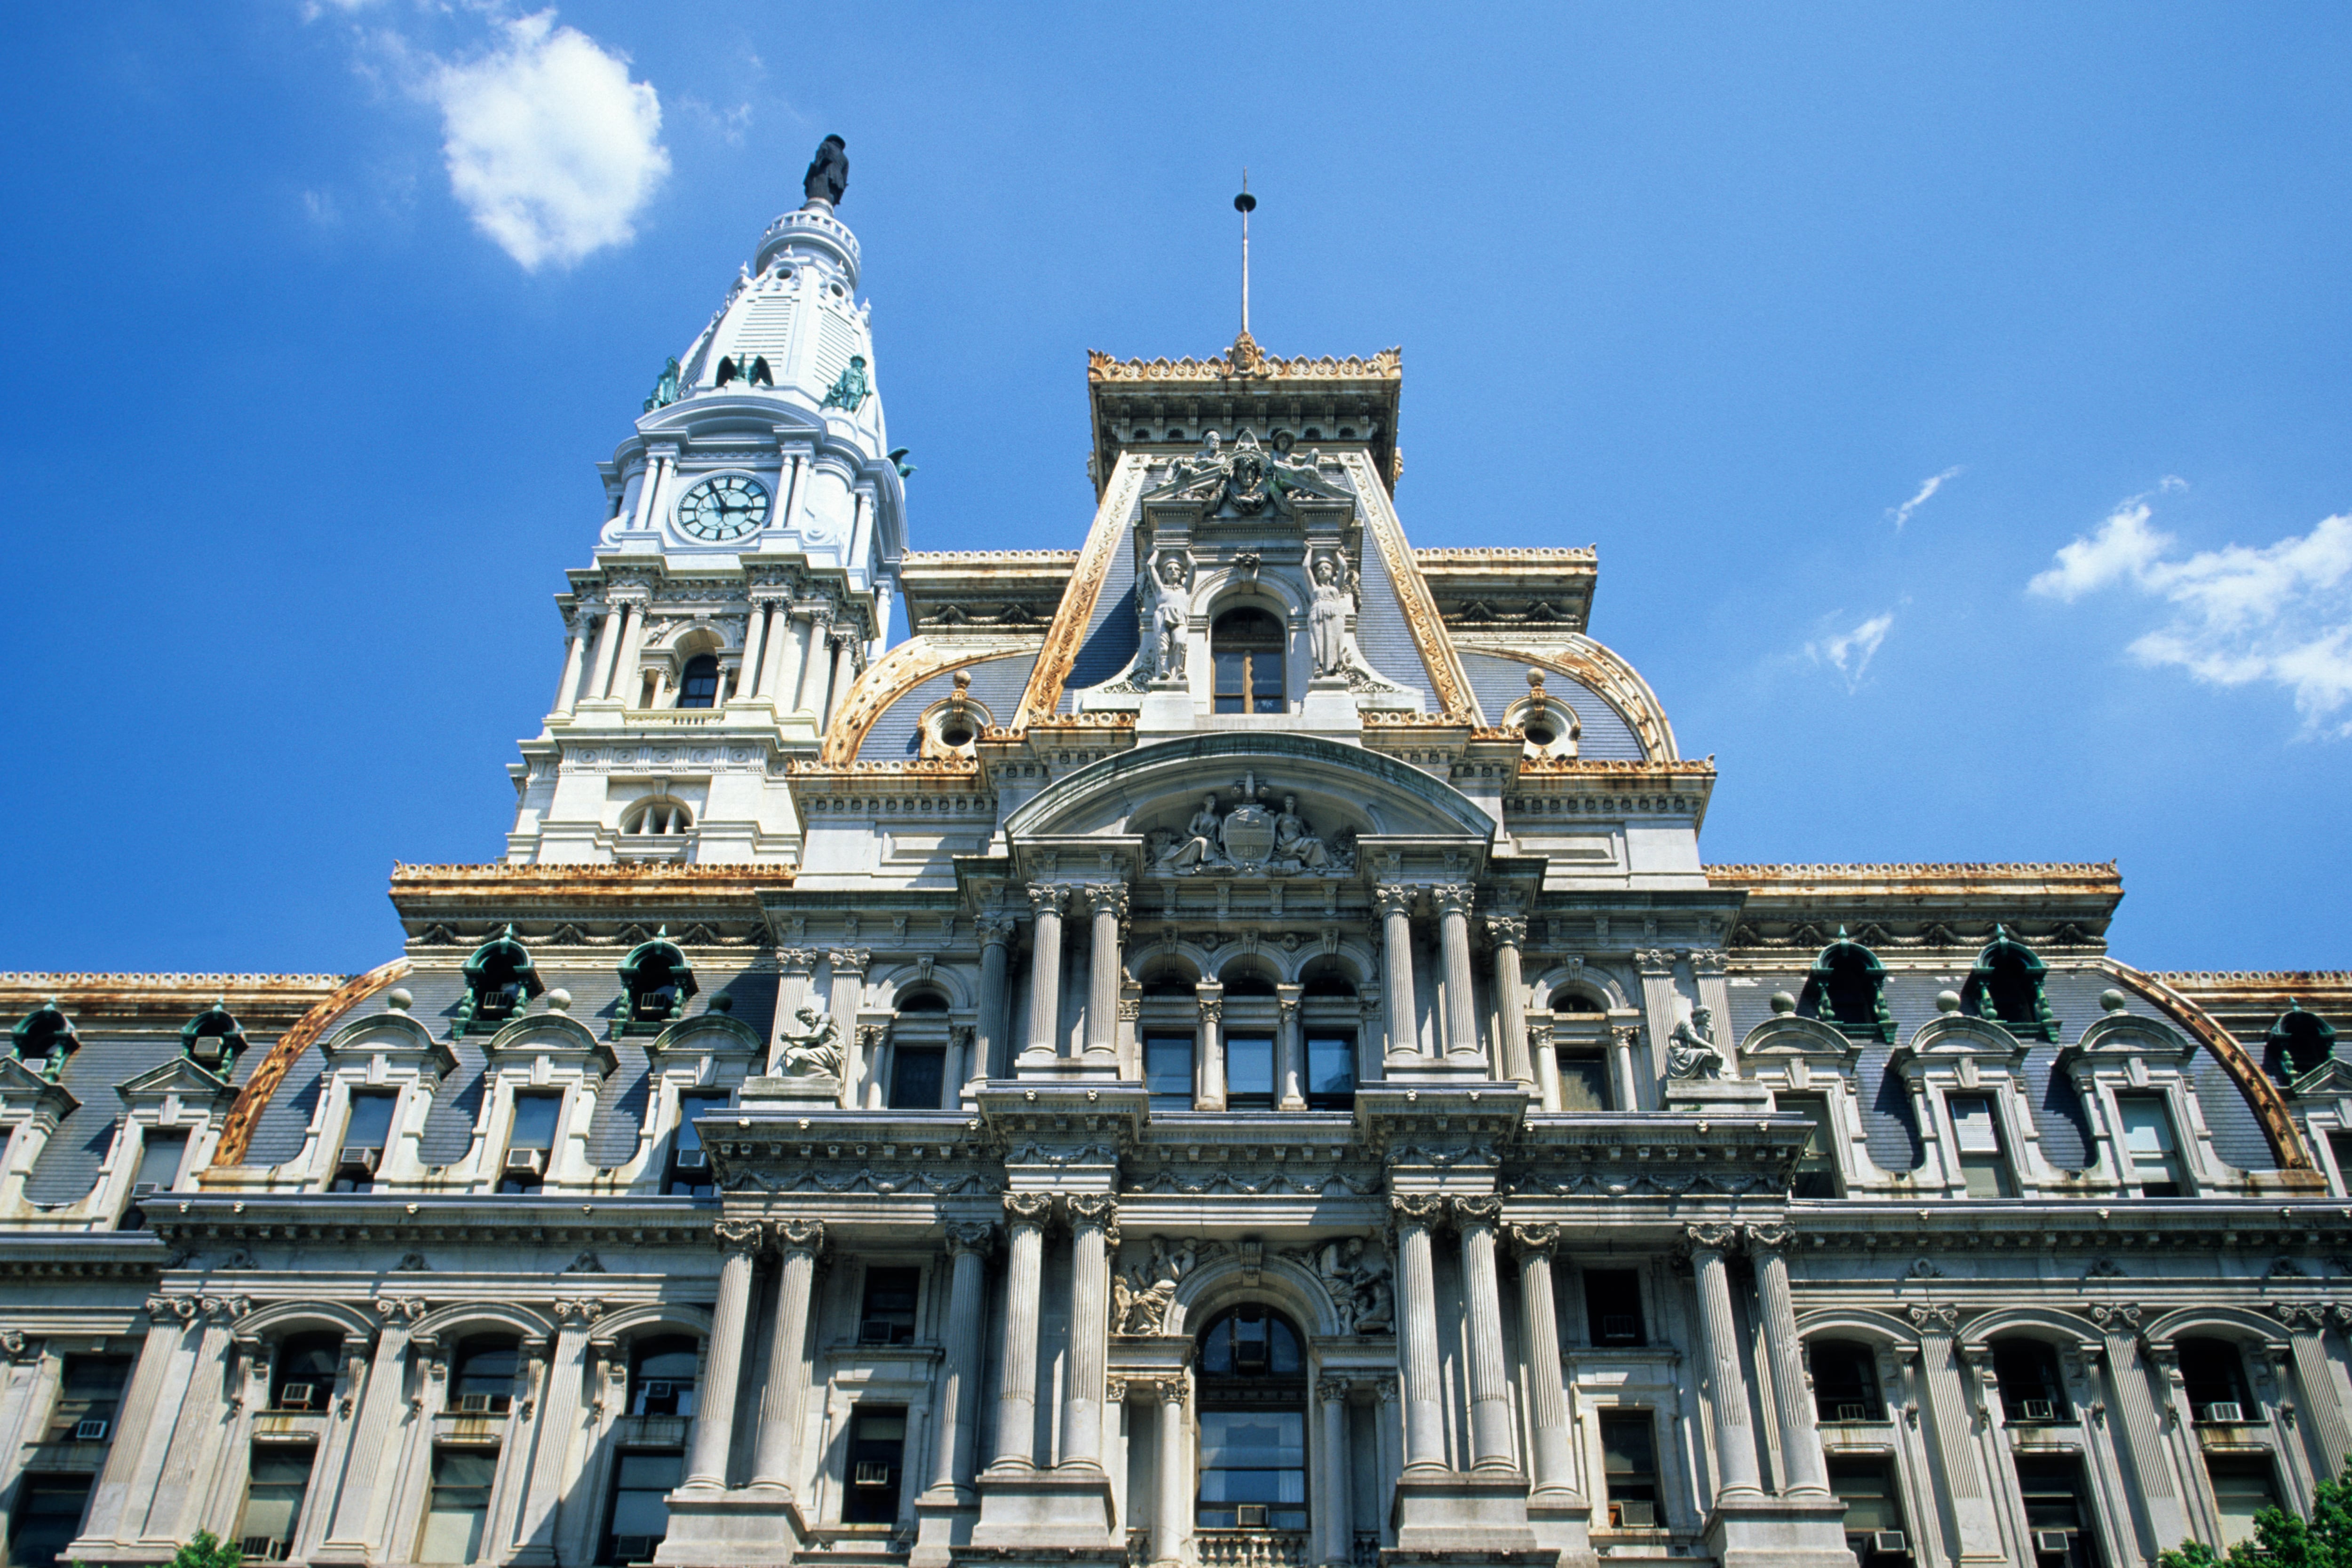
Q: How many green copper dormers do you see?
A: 7